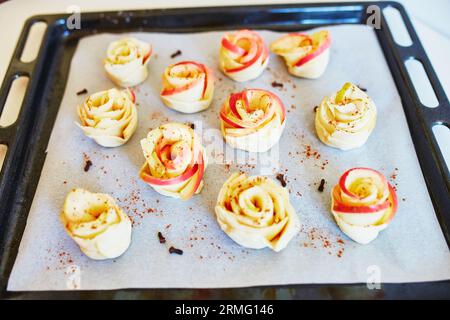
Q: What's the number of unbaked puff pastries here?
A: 11